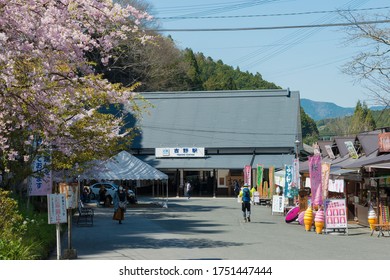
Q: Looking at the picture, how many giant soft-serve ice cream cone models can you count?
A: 3